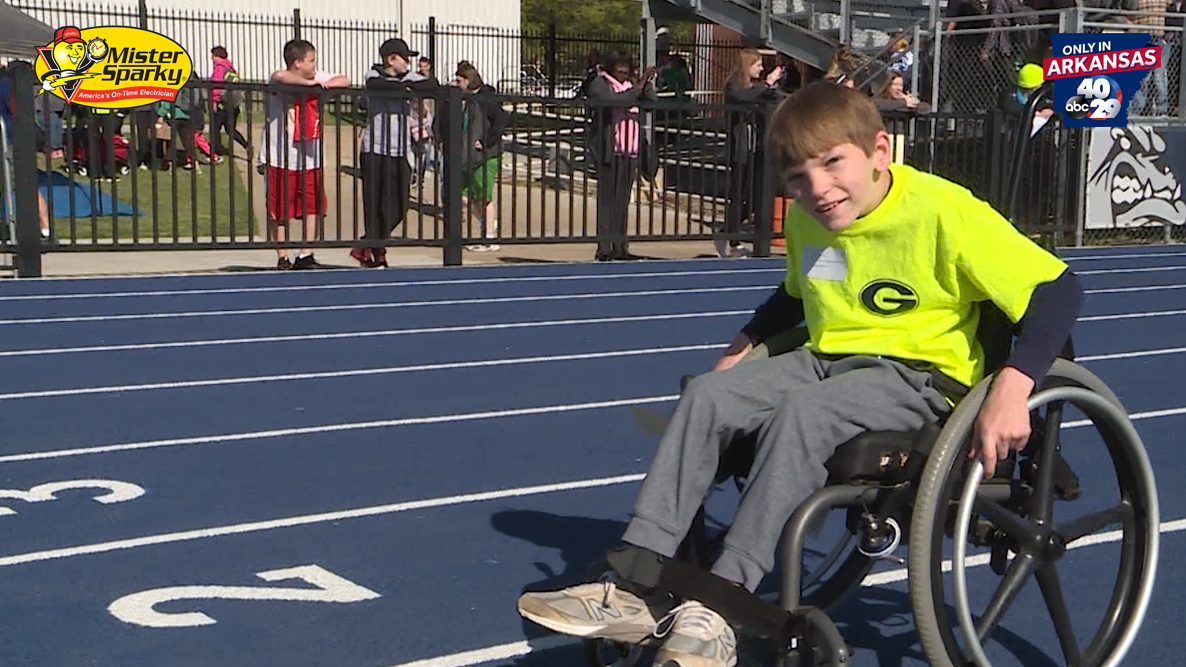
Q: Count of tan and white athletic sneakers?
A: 2